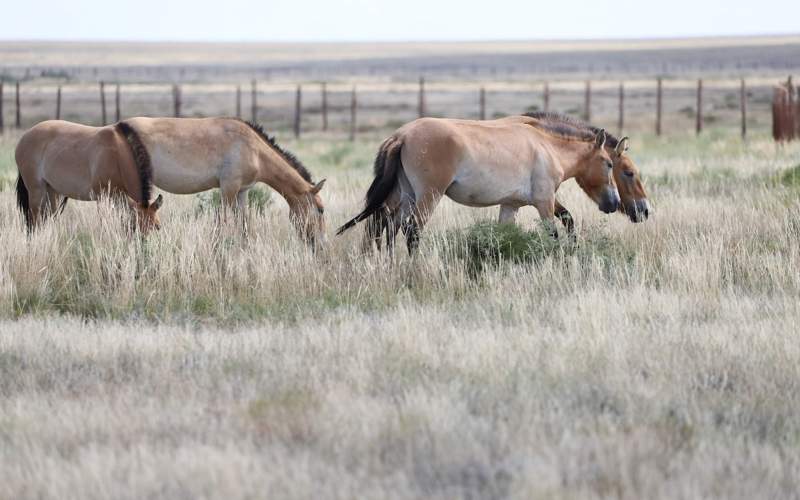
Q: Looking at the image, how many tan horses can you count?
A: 4